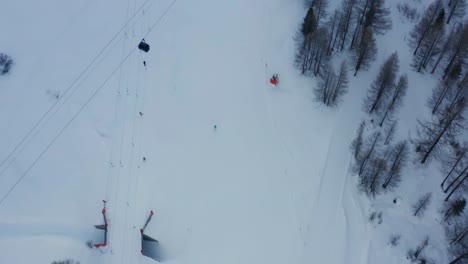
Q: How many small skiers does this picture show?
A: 4